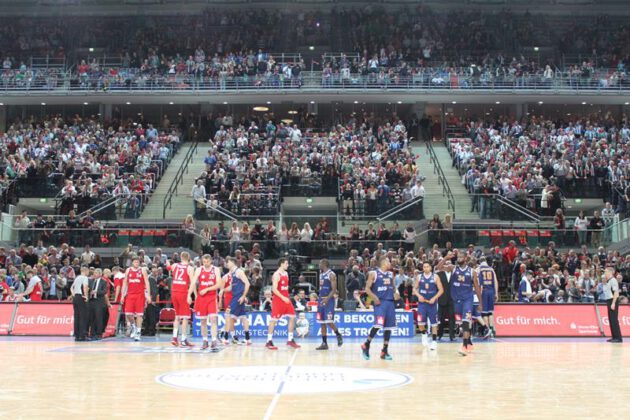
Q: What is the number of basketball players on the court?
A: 11